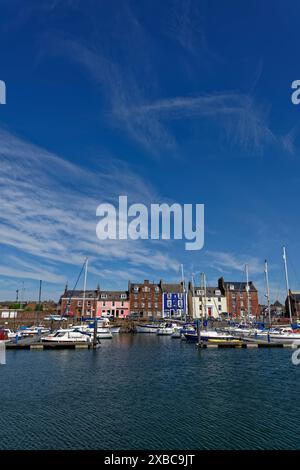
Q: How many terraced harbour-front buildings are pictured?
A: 6